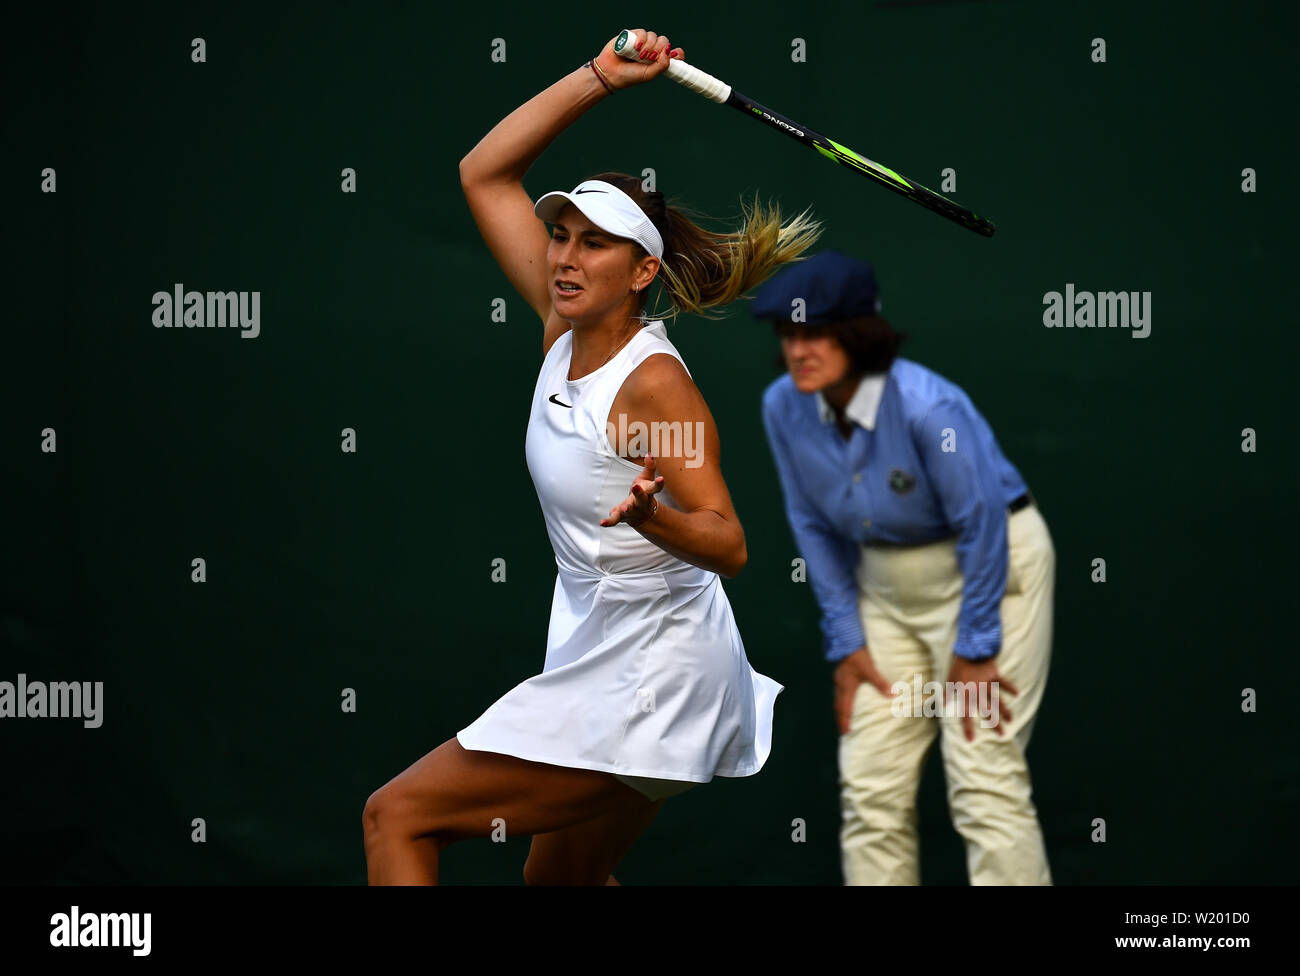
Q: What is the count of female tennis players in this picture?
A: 1